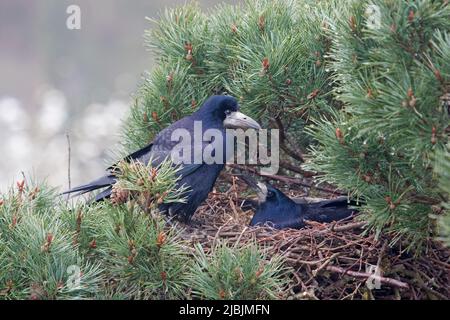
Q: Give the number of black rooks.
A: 2